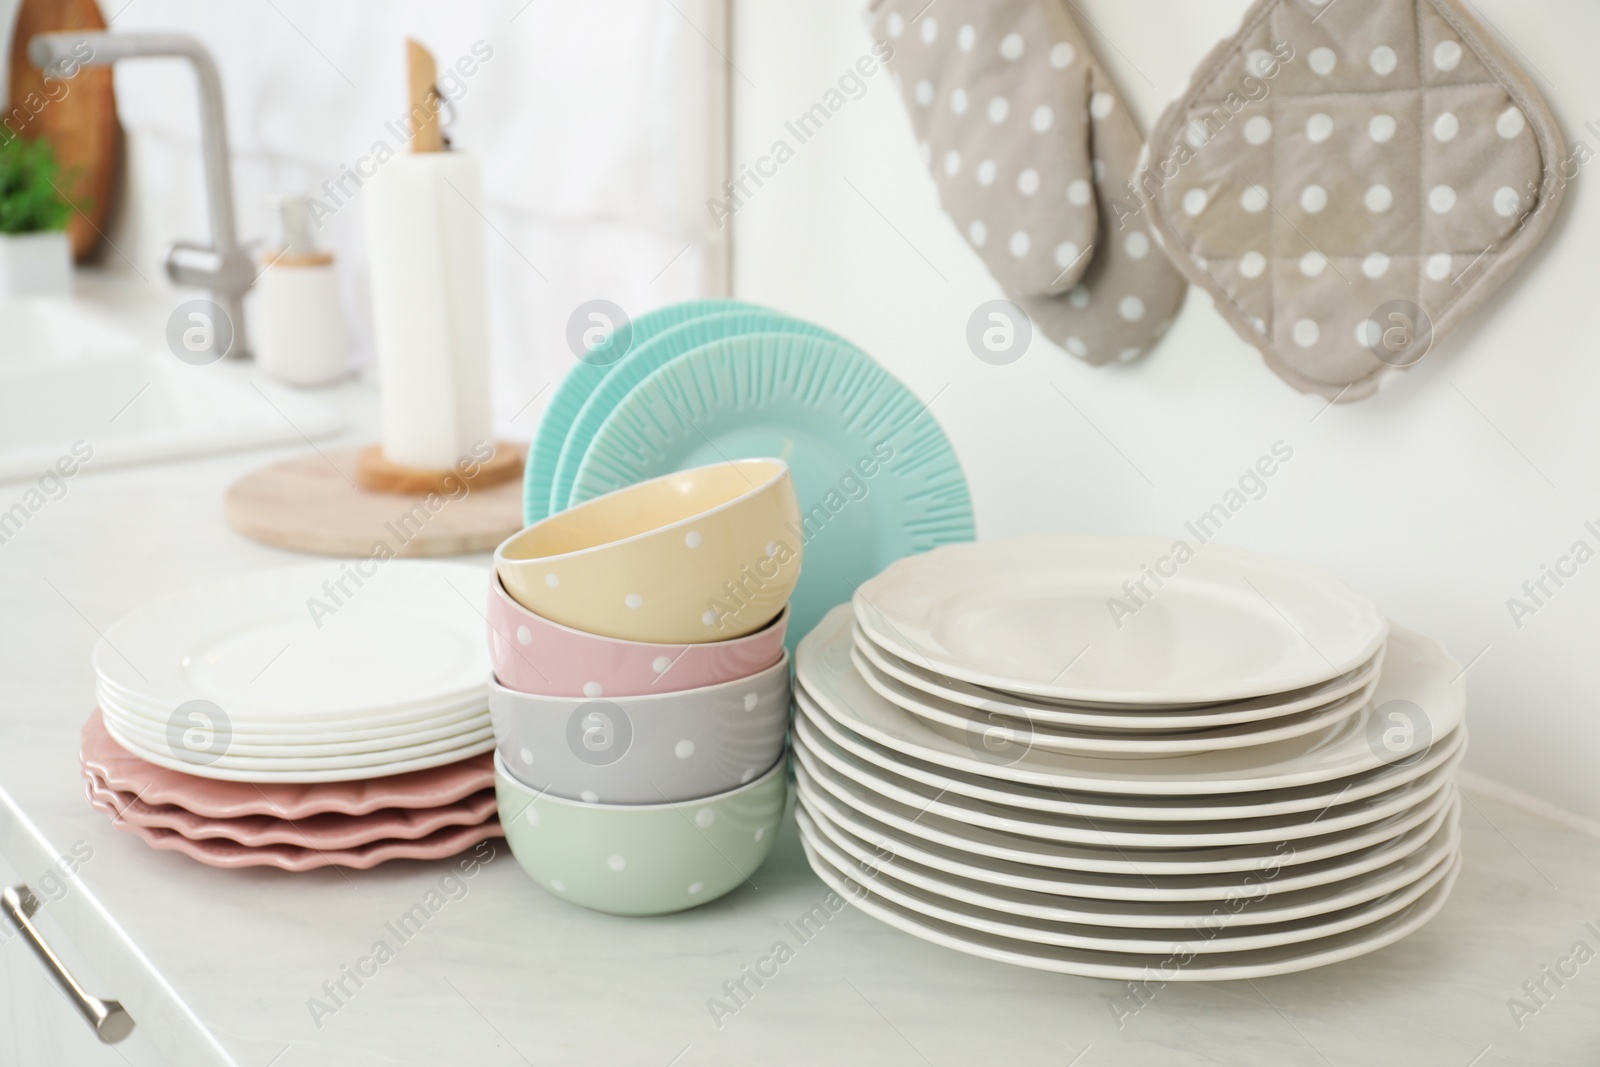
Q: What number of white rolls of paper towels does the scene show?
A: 1